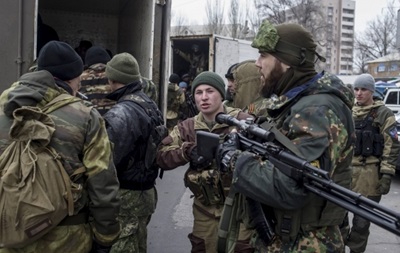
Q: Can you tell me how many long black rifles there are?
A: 1